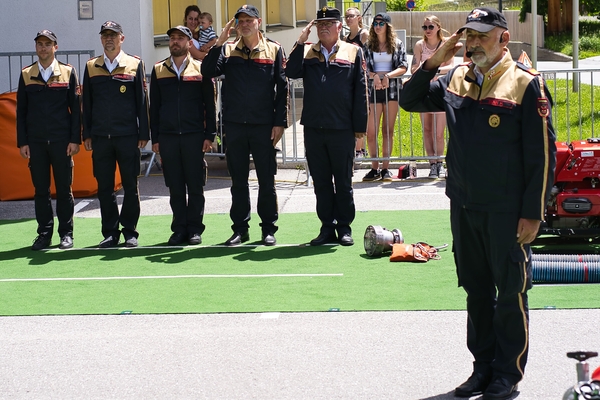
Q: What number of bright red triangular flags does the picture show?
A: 0